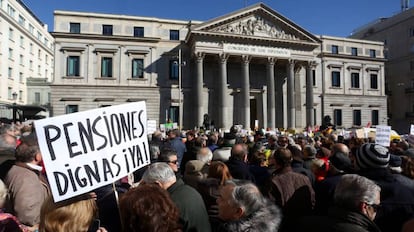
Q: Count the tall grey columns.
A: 6